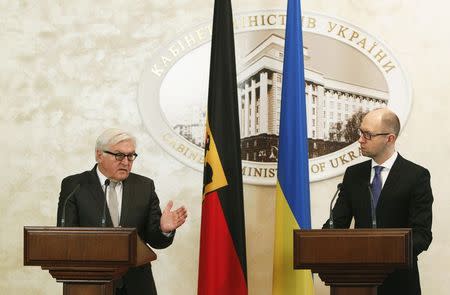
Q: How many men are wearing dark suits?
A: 2